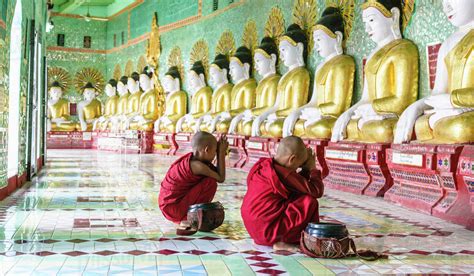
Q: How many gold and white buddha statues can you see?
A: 15